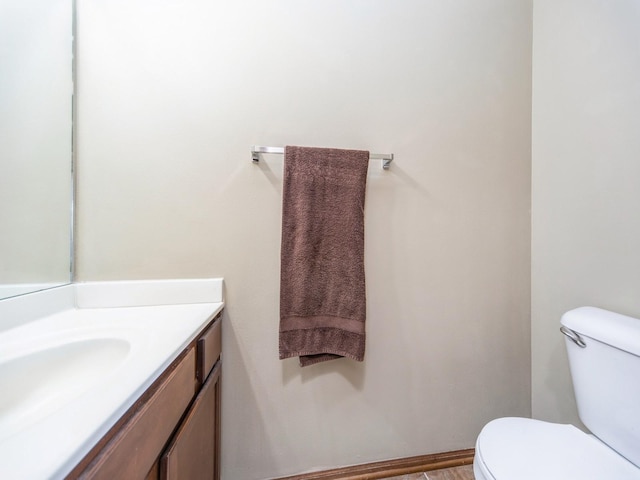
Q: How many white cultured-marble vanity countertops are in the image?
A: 1